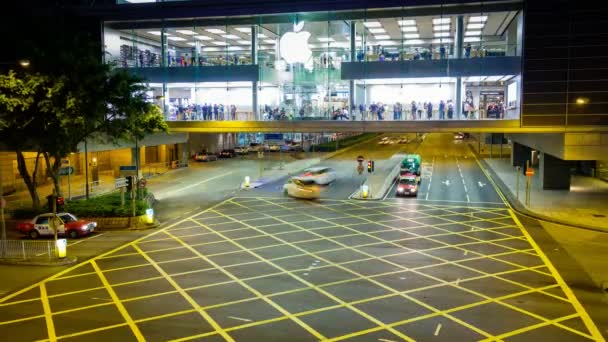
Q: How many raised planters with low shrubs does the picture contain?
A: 1